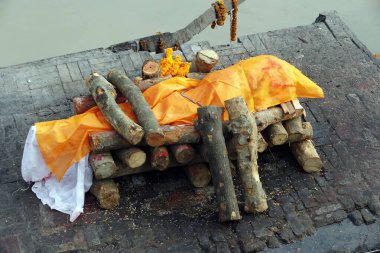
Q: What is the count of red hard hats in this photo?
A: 0